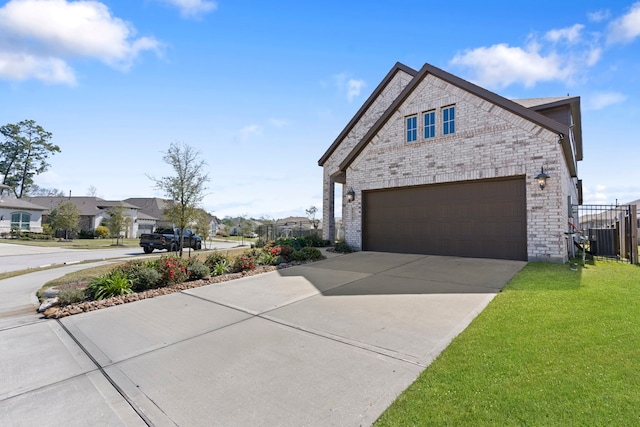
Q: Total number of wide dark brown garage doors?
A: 1